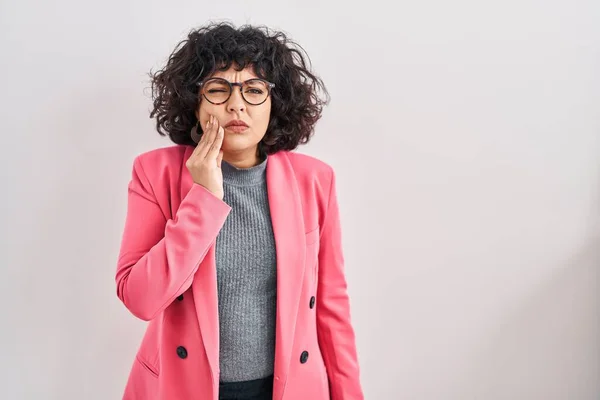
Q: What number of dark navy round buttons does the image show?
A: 4